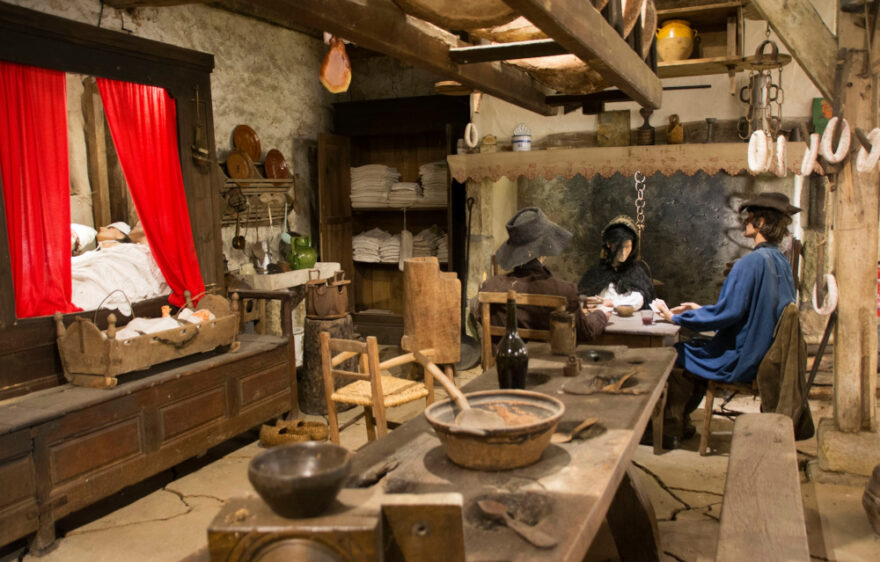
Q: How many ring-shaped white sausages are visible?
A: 7